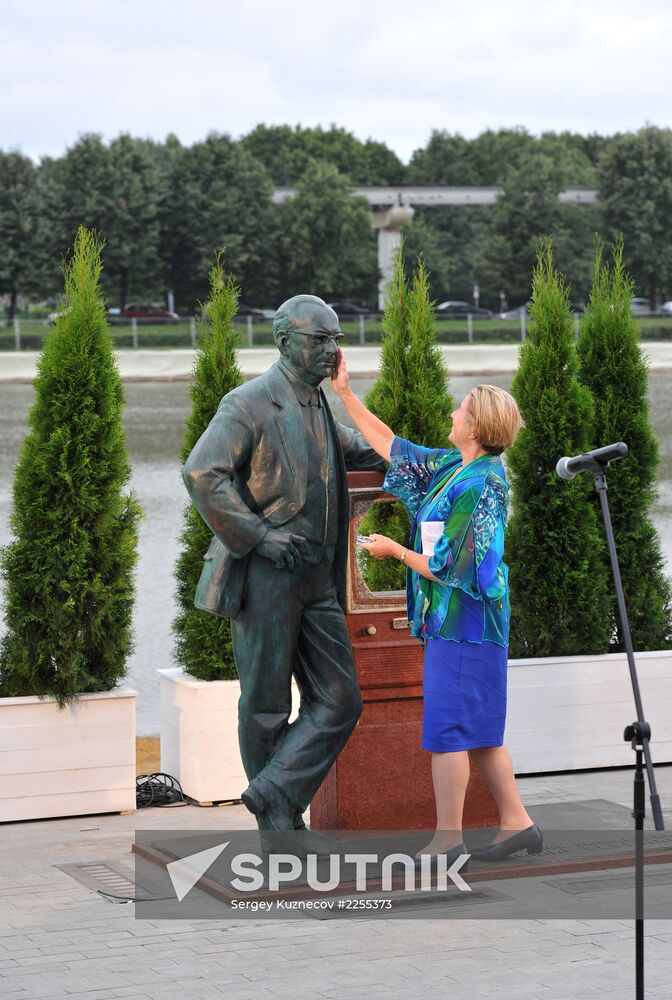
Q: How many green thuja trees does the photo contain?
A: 5